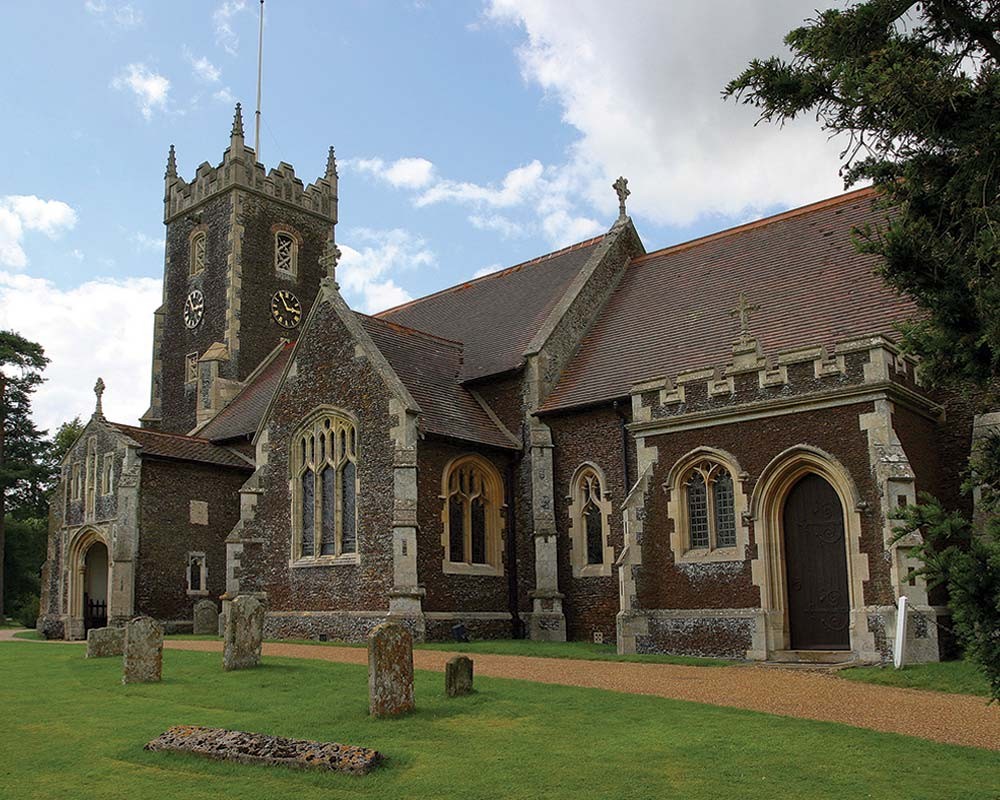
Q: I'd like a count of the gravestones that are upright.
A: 6